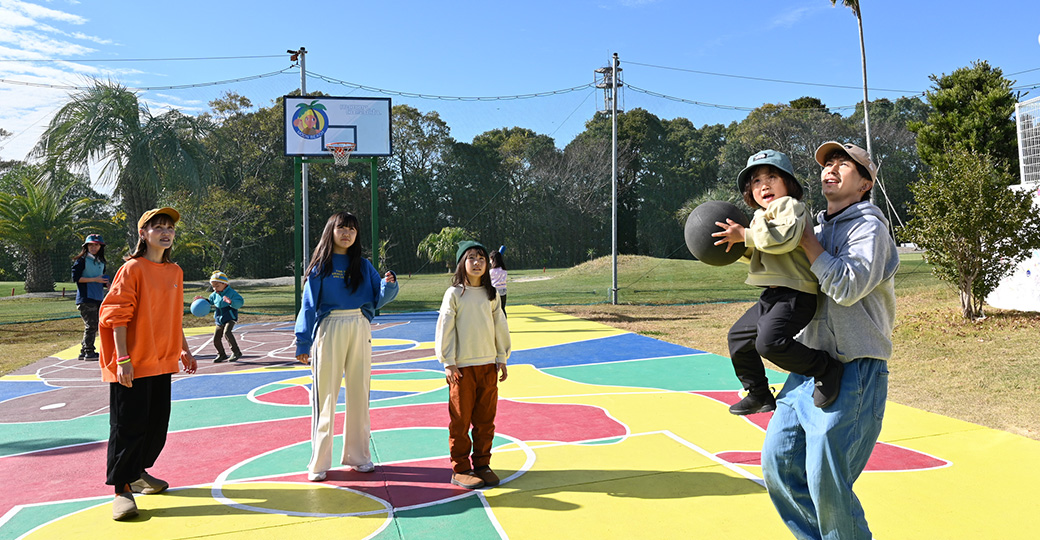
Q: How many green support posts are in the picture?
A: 2